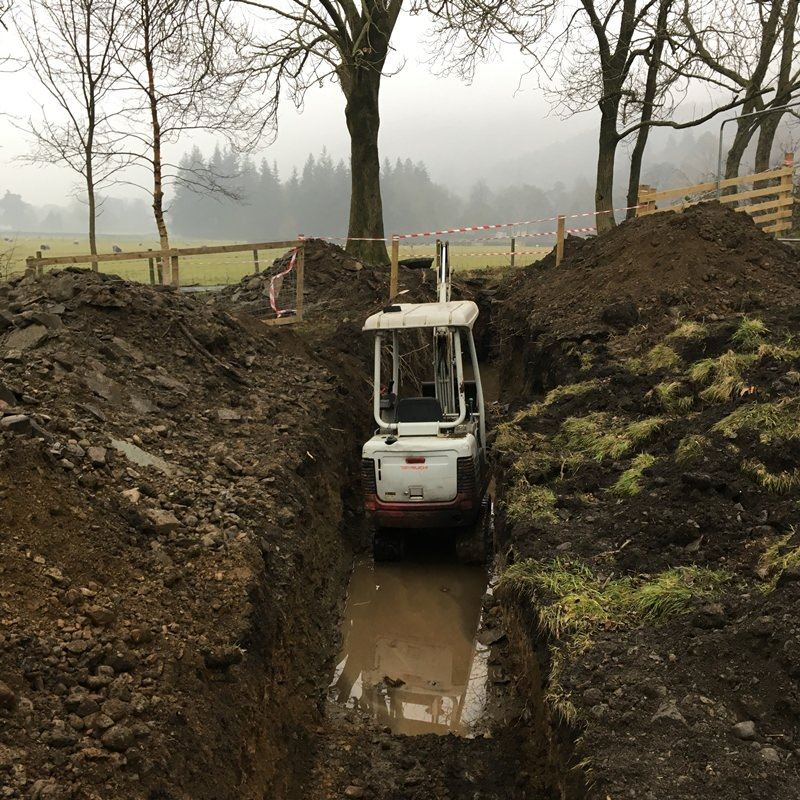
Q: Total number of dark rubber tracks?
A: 2